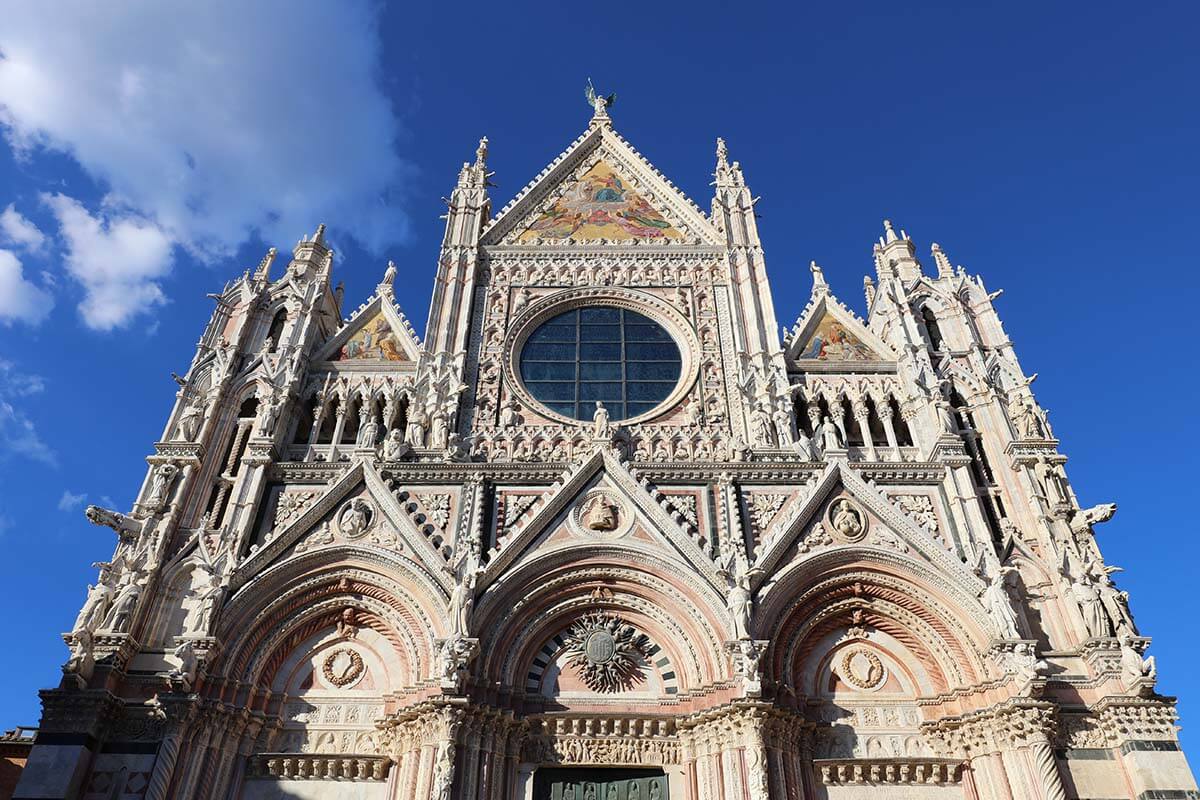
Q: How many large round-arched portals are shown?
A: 3